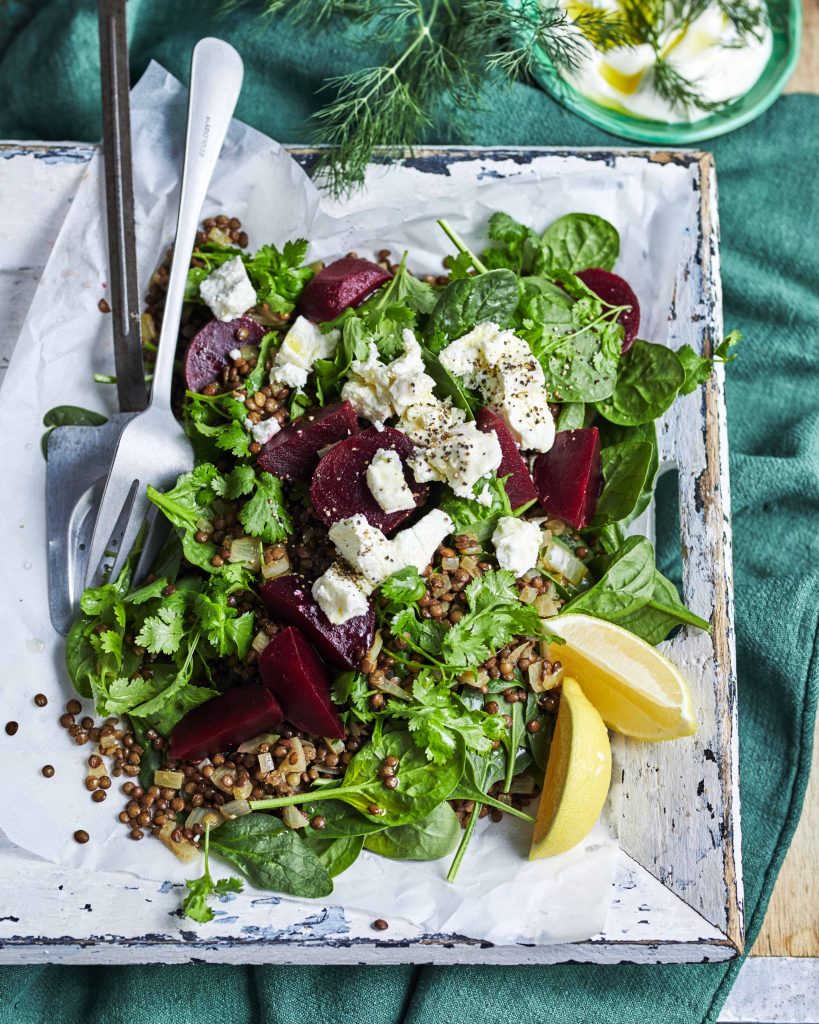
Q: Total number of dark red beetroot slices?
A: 10